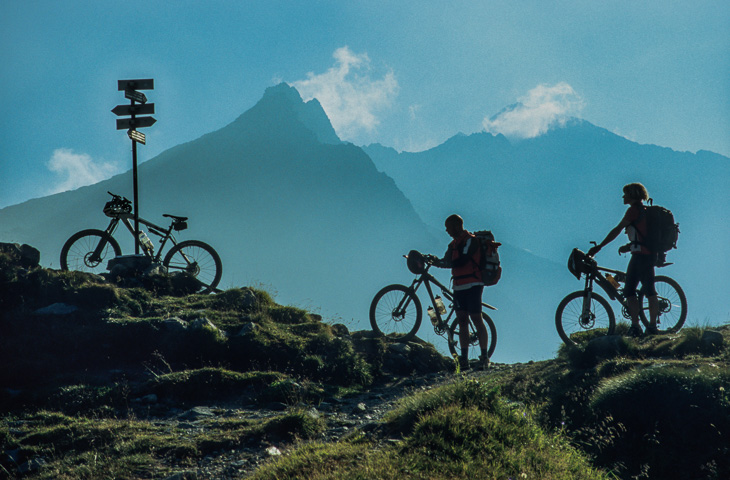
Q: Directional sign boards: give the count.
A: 5